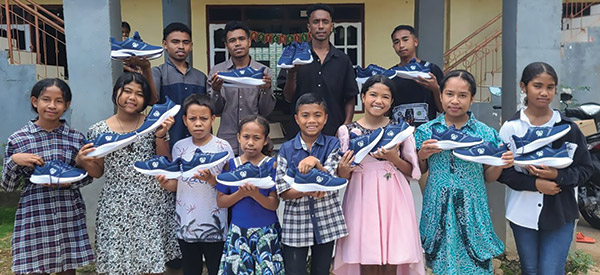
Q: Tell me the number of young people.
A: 12